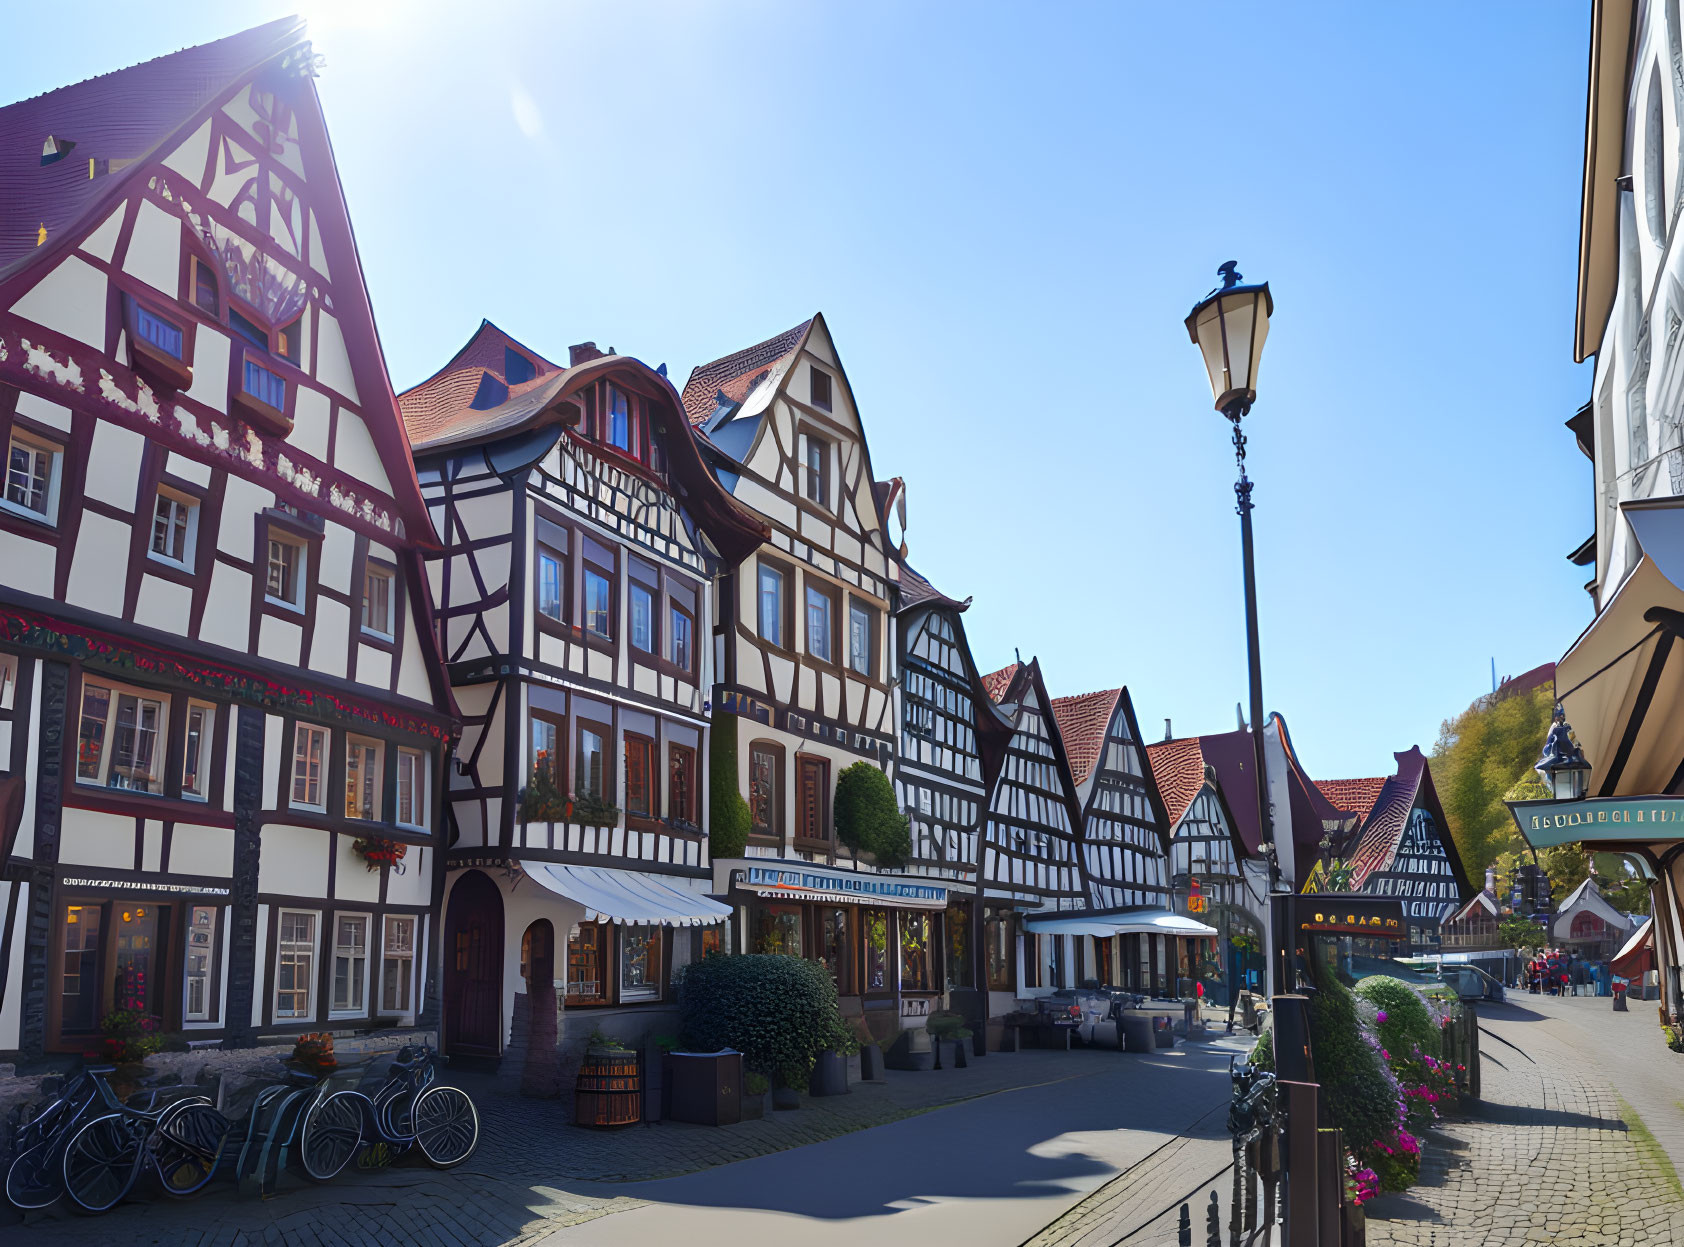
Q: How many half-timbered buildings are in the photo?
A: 8